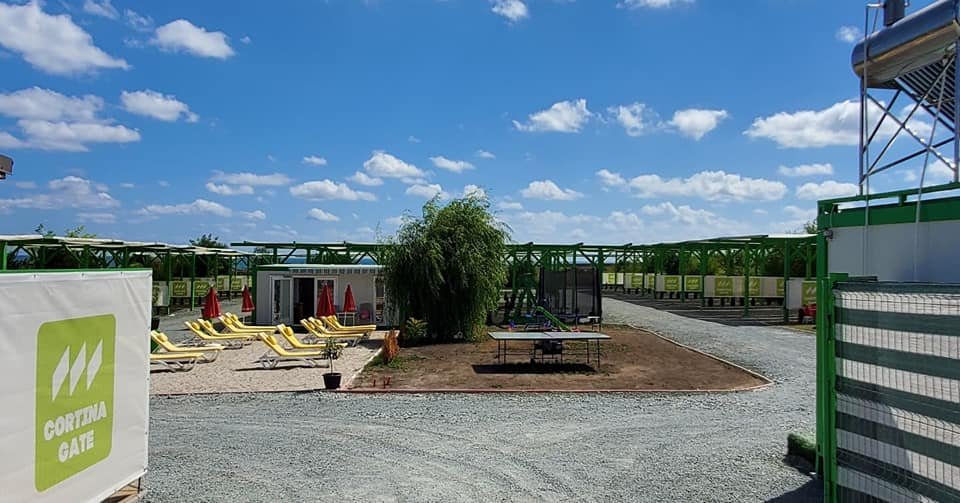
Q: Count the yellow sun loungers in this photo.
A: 12